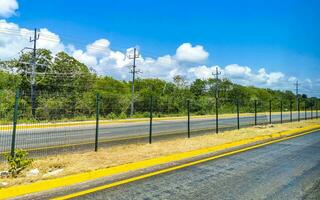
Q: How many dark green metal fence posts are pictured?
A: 14